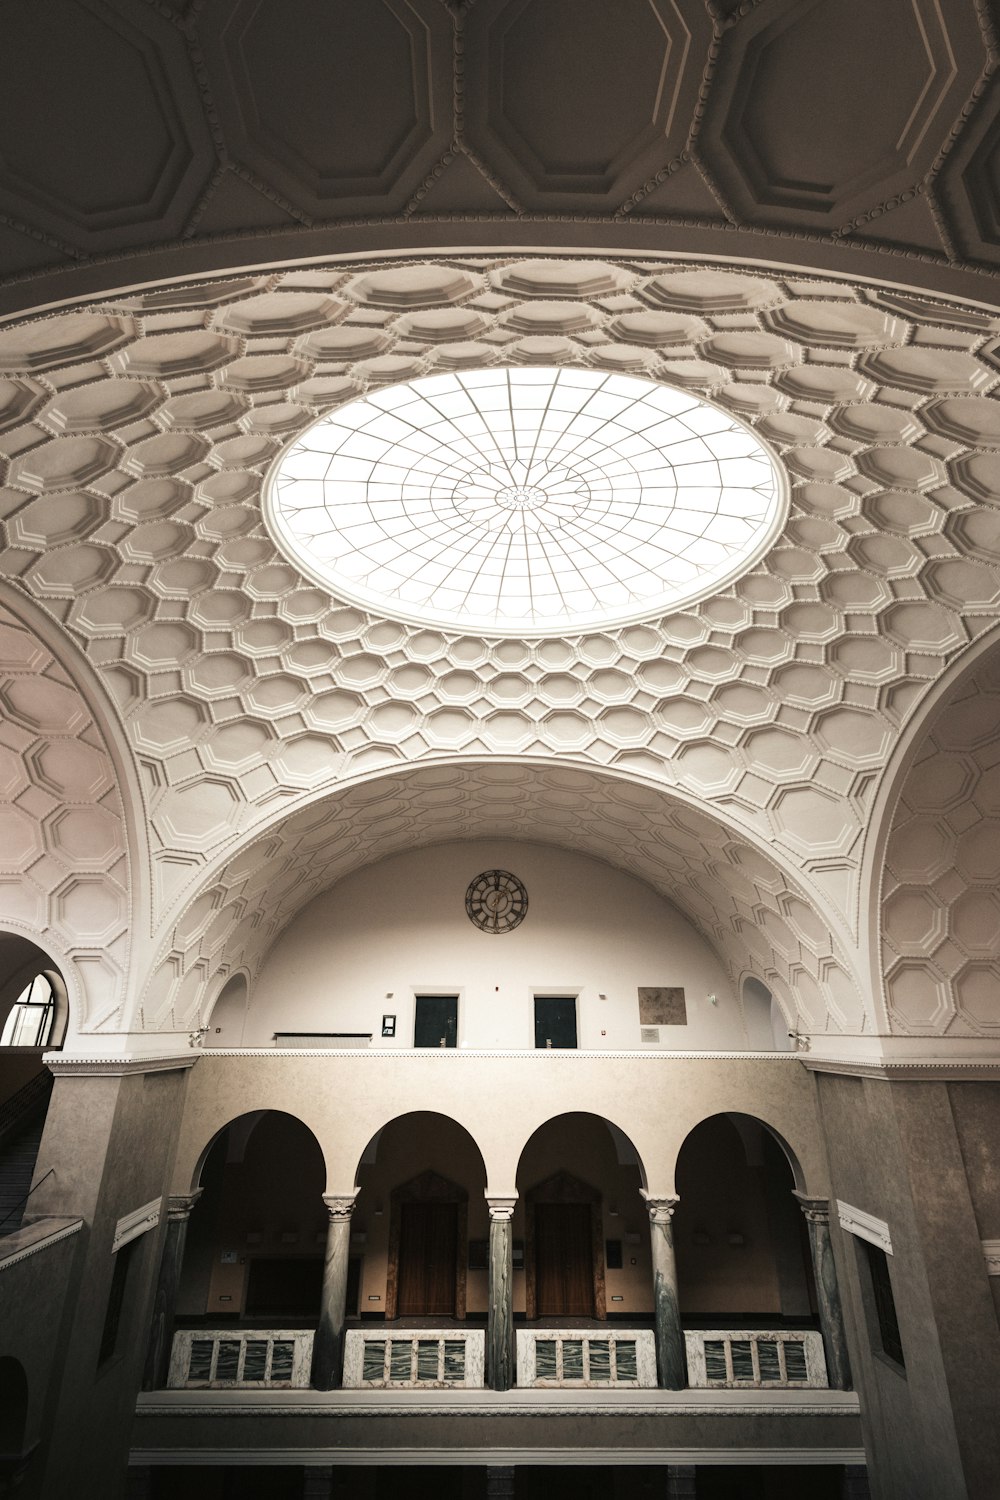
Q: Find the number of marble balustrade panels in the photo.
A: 4